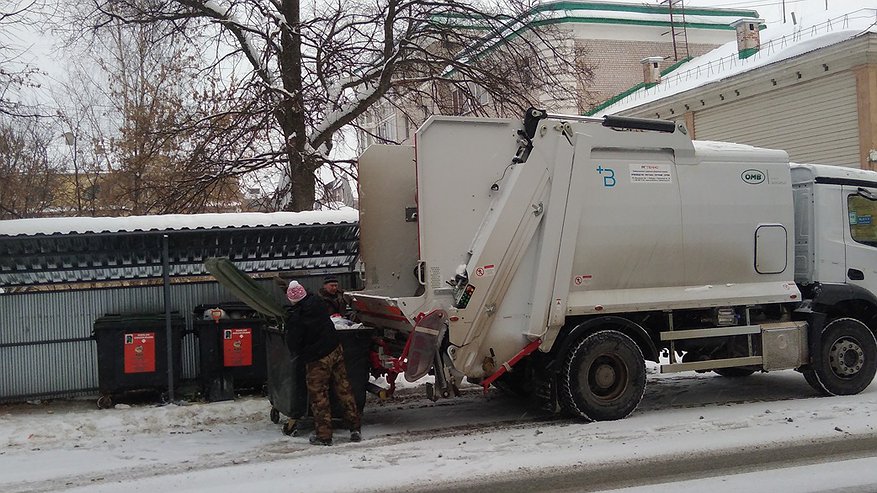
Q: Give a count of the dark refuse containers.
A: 3